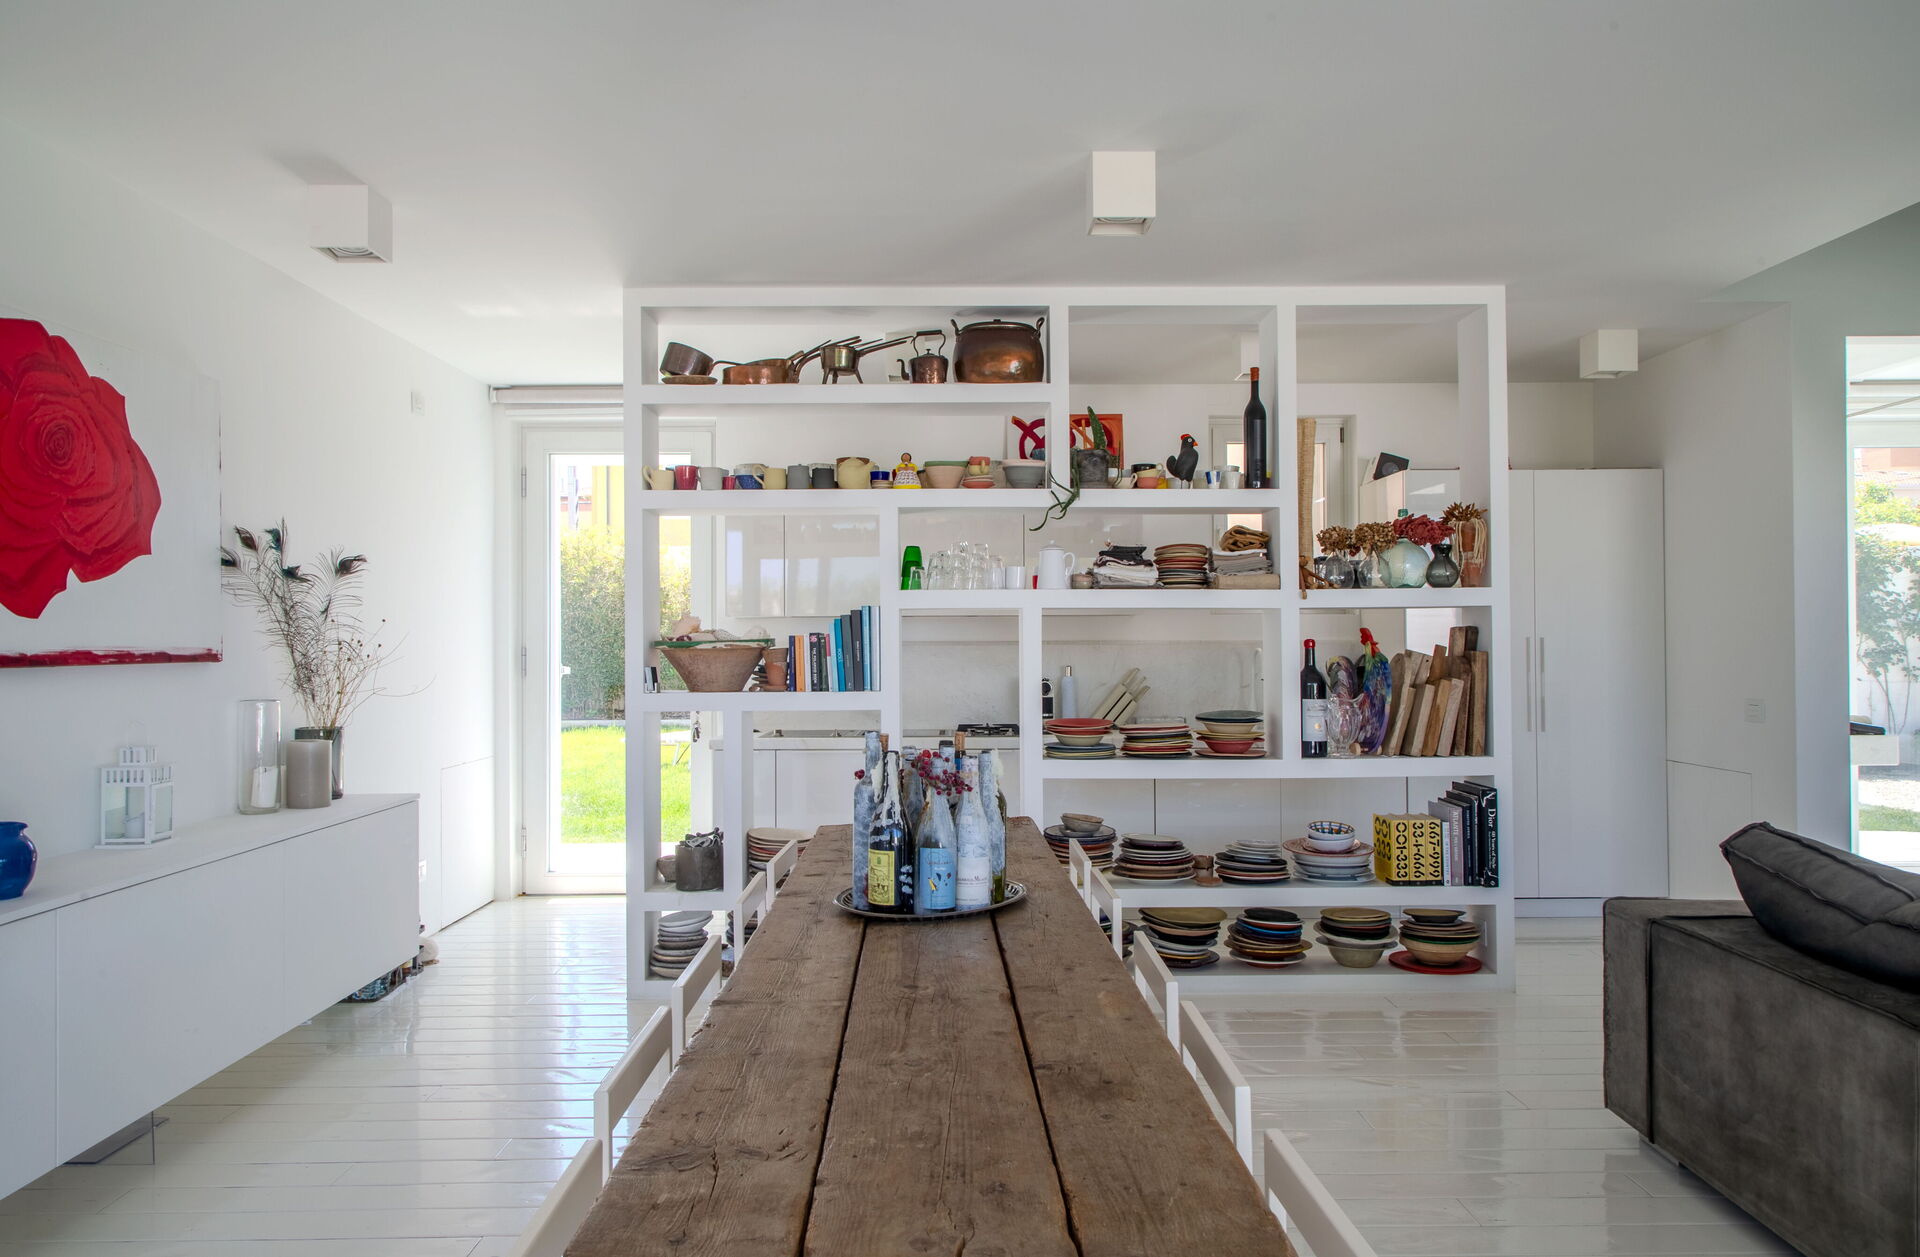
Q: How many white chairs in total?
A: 10